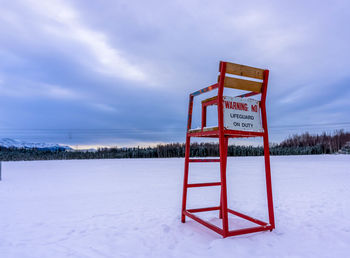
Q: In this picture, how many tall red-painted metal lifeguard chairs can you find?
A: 1